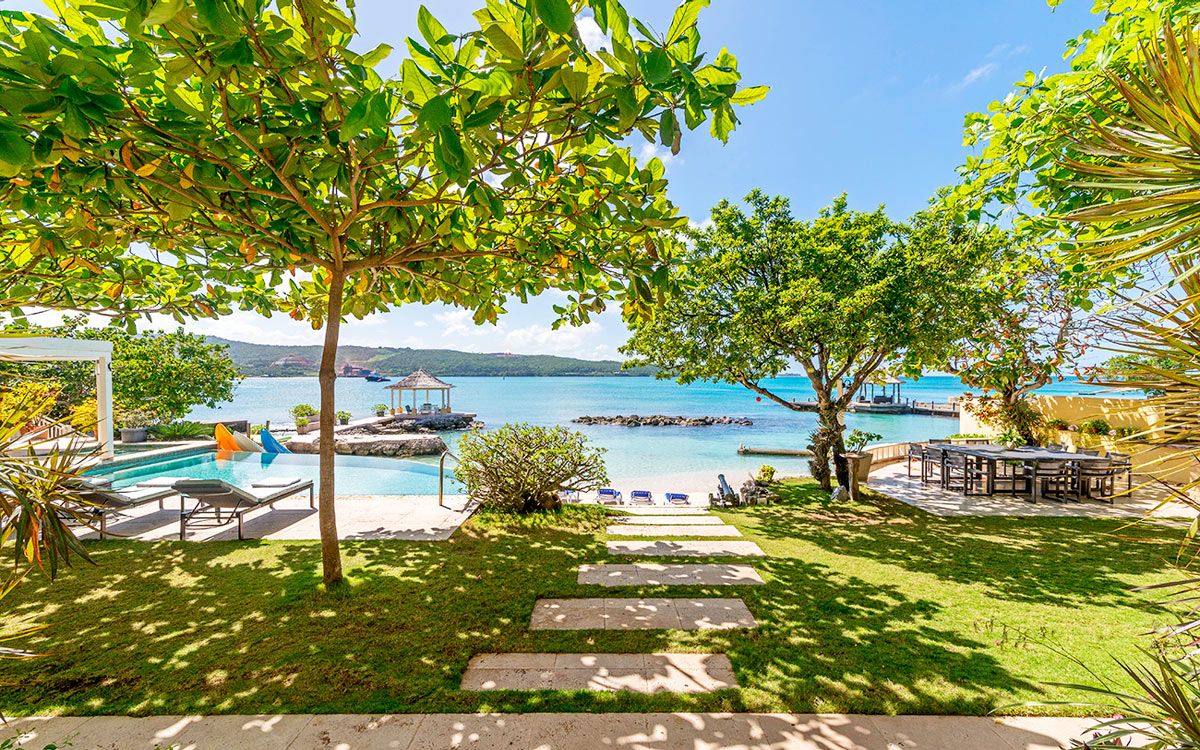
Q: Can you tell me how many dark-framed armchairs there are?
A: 10